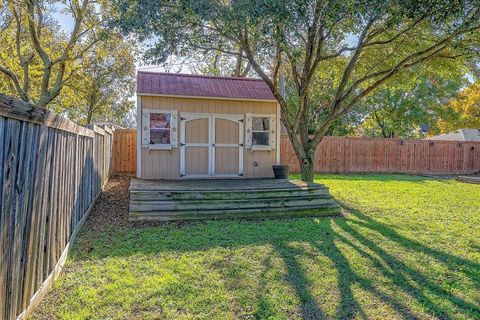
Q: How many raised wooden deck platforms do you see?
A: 1